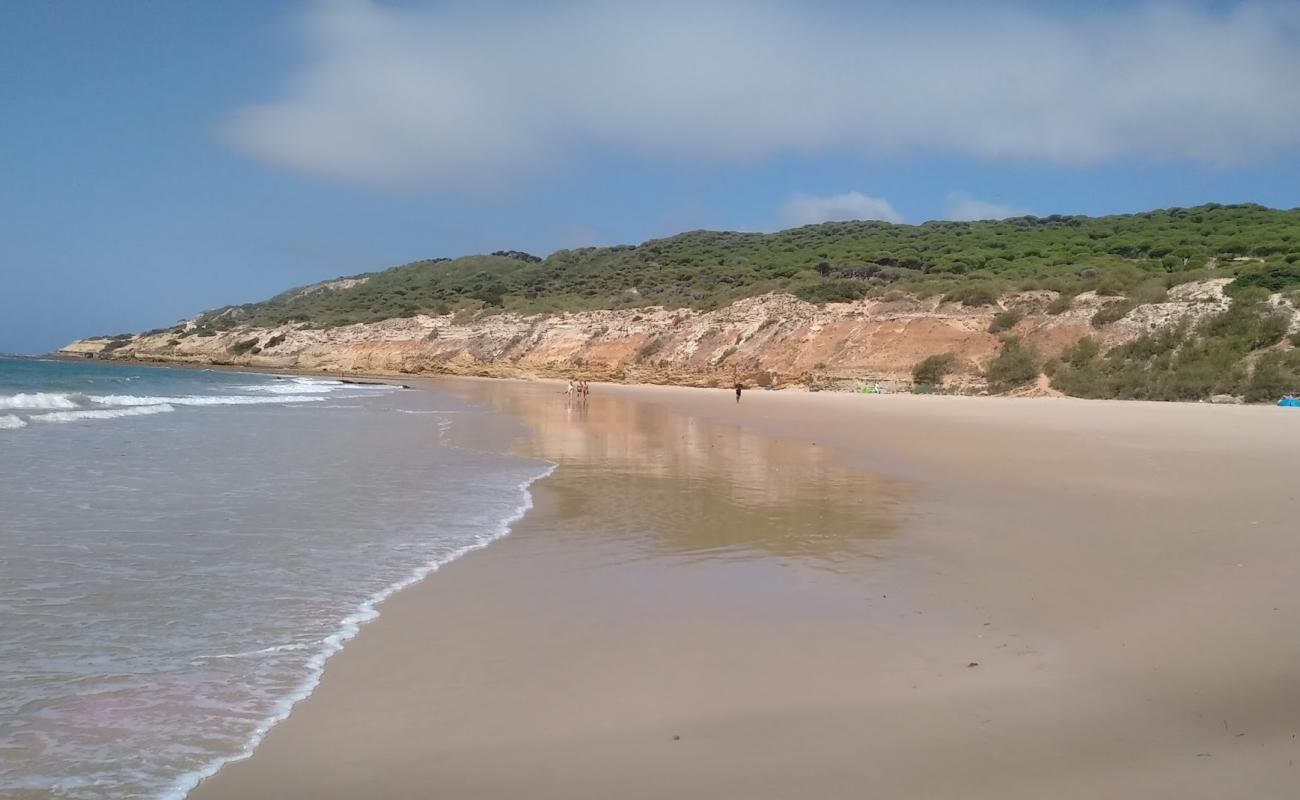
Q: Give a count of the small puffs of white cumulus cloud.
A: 2